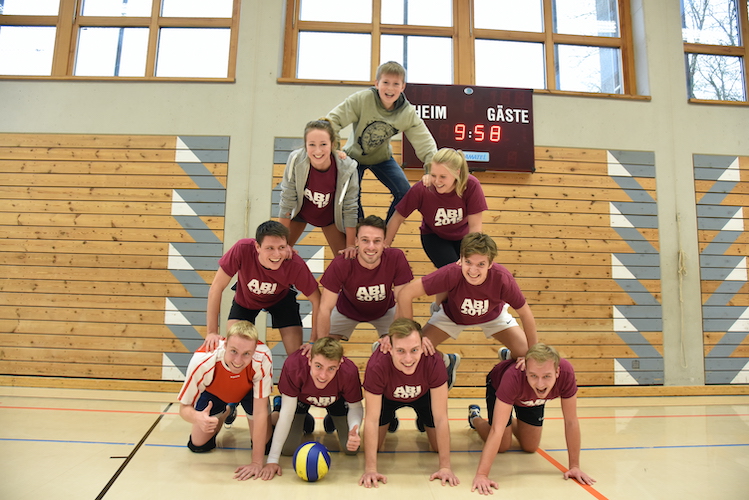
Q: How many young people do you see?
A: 10